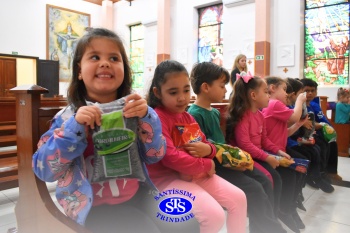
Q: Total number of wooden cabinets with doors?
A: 1